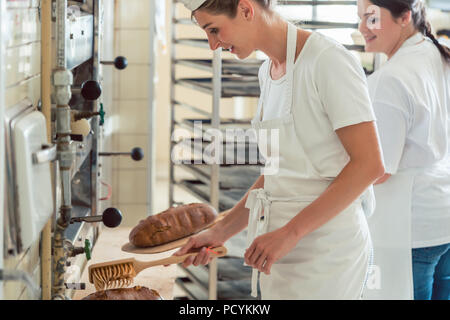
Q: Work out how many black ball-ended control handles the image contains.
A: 4